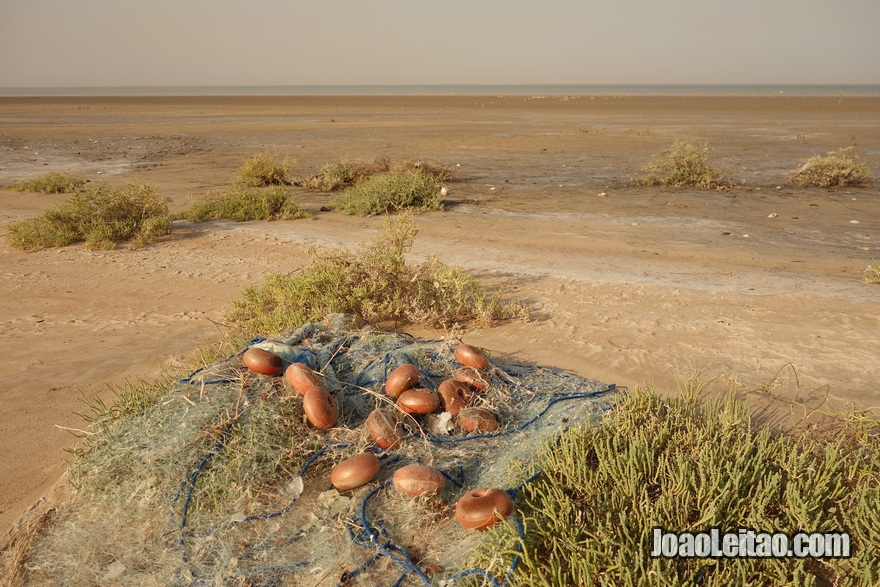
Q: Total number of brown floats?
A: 13